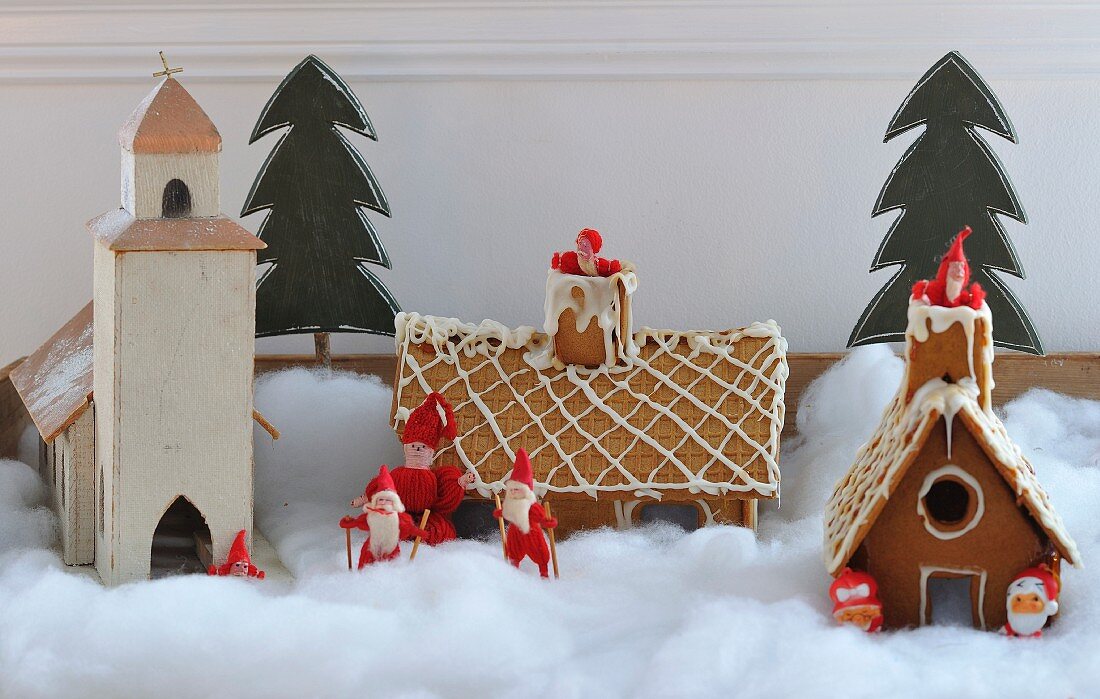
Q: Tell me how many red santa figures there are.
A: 8